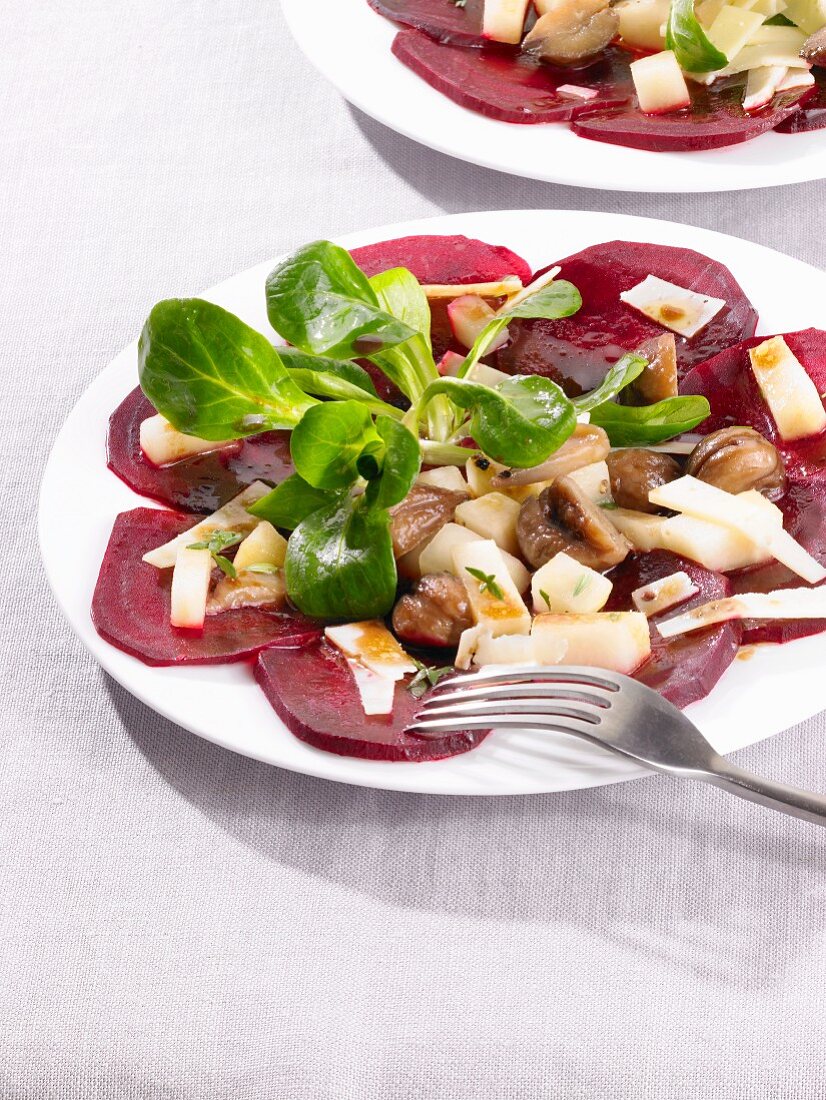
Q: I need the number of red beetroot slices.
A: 12